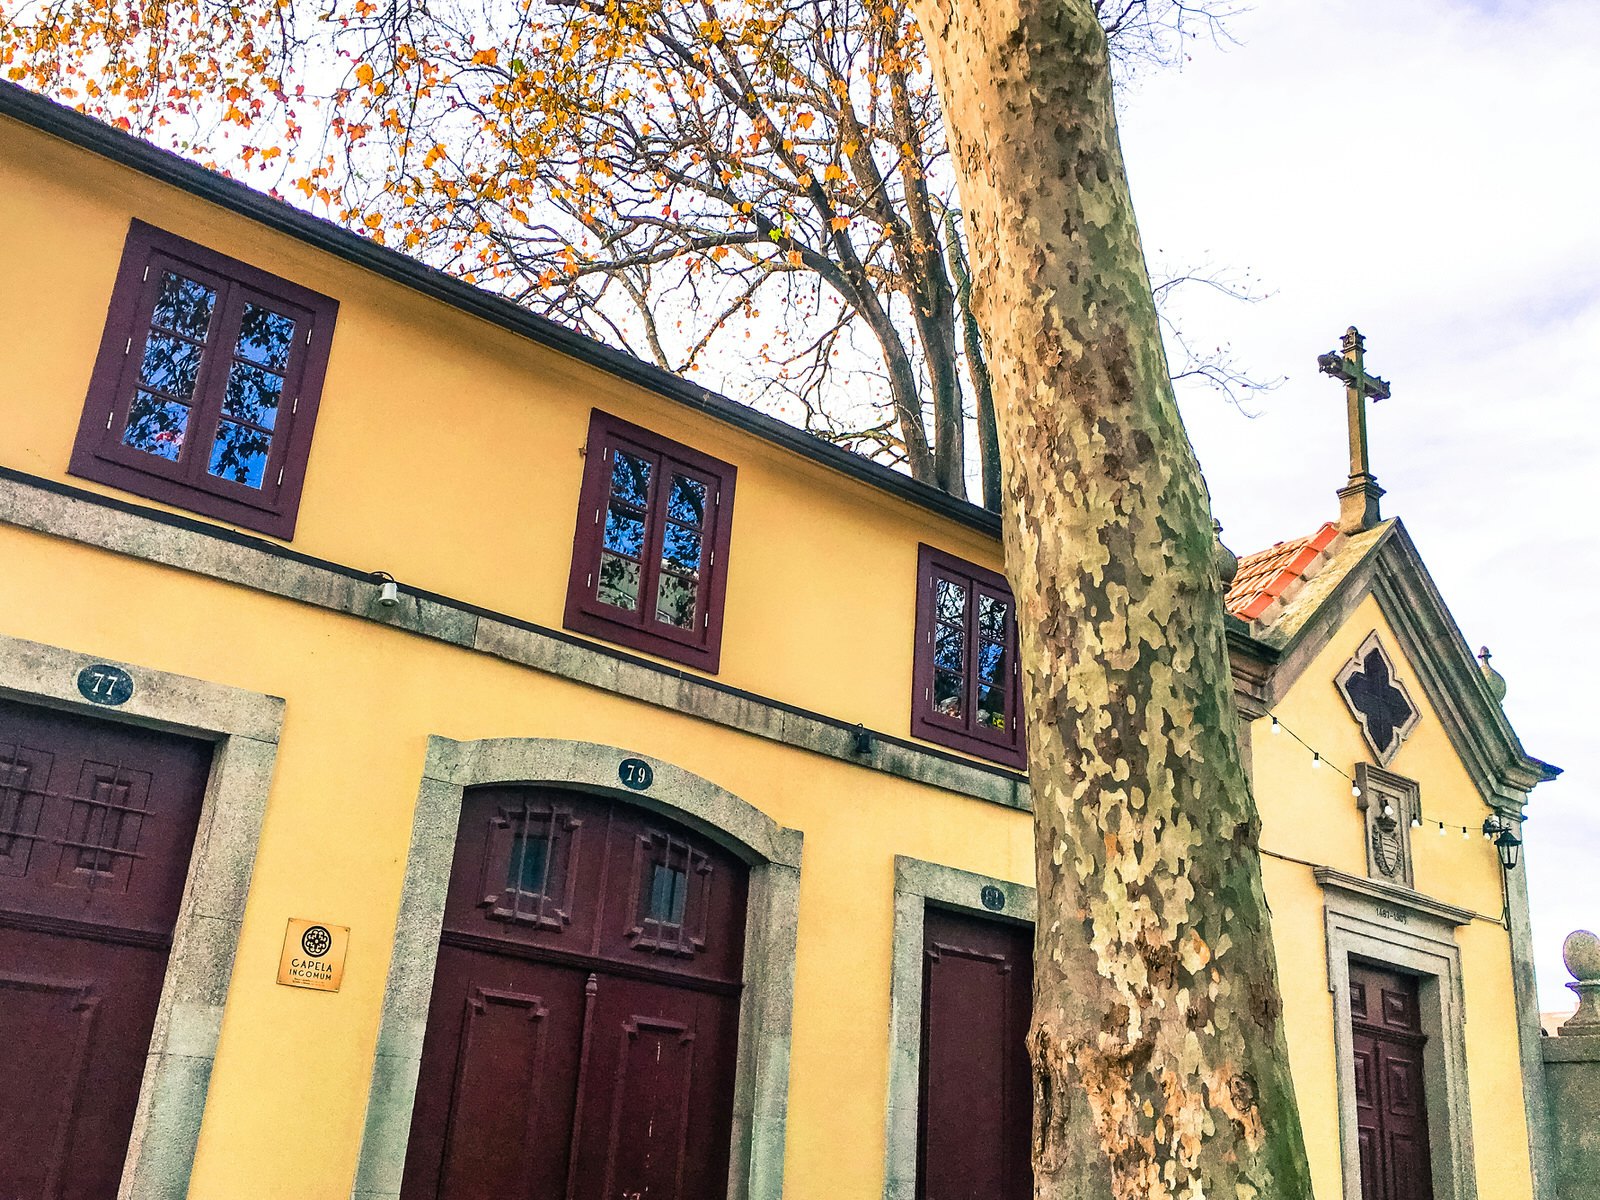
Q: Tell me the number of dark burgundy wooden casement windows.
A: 3